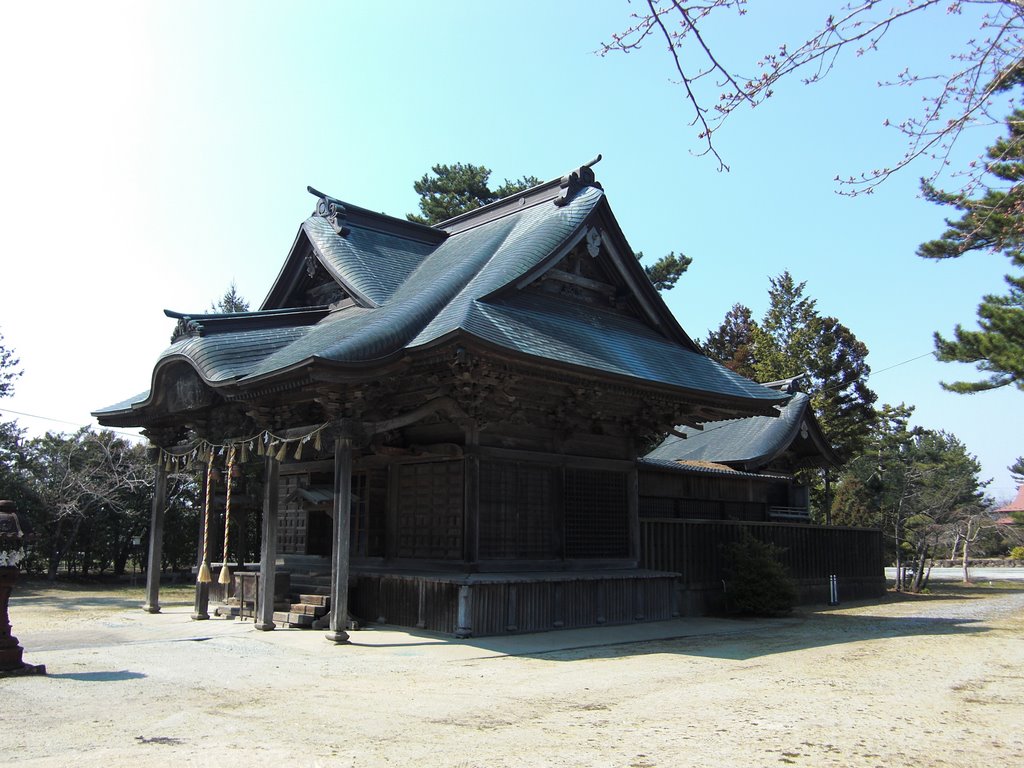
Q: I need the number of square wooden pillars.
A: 4